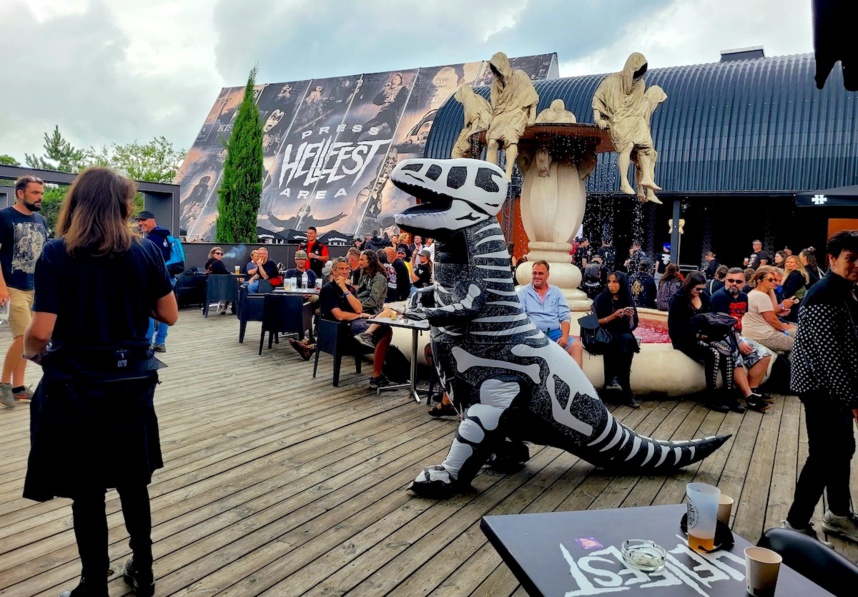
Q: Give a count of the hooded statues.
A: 5